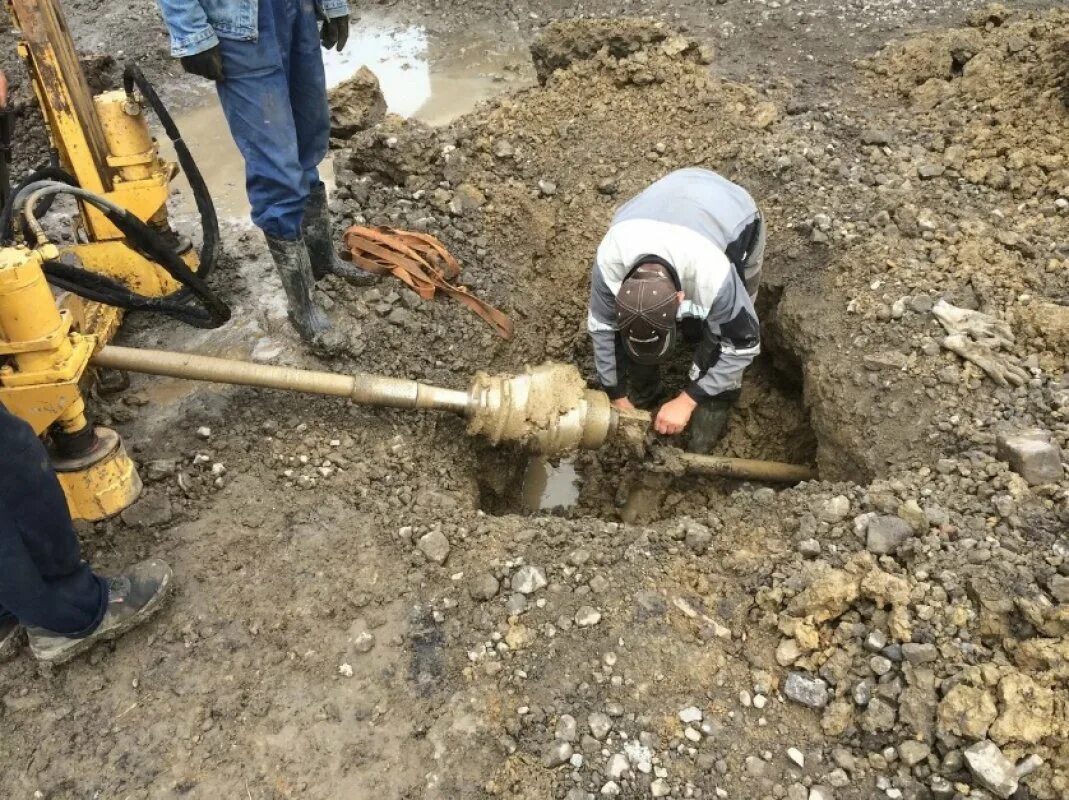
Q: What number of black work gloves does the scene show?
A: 2